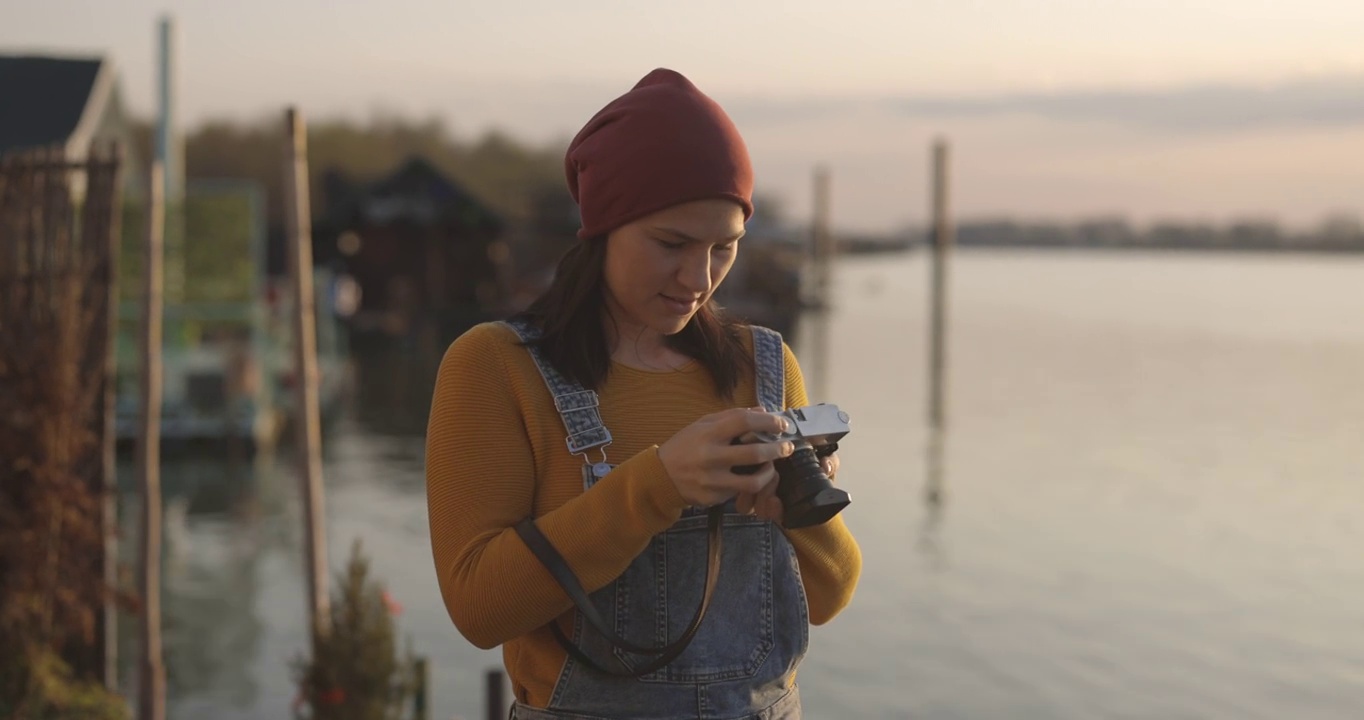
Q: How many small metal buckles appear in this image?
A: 2